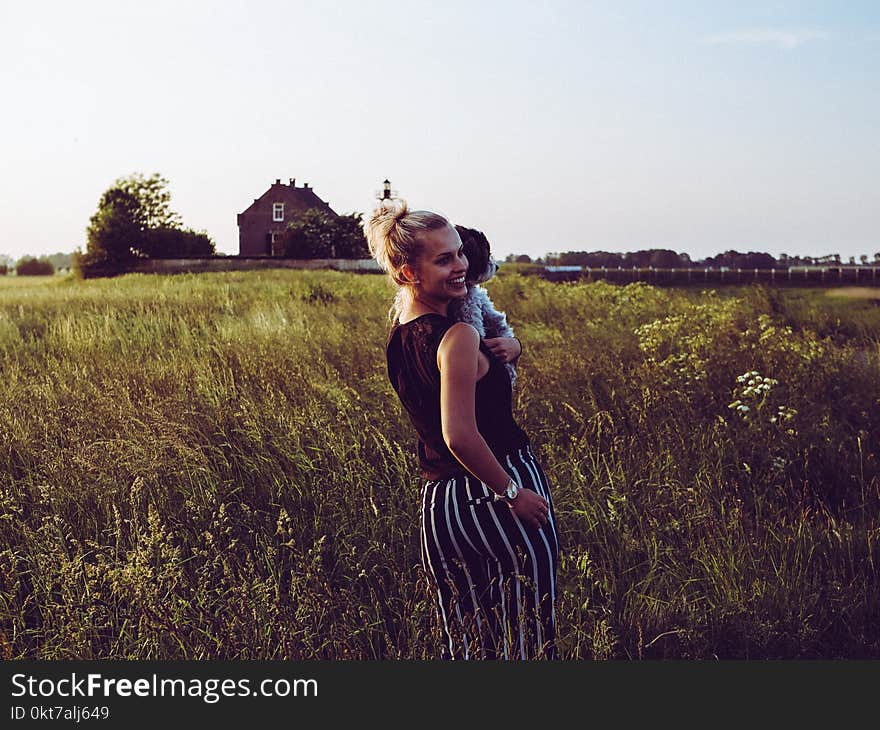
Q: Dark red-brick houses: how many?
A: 1